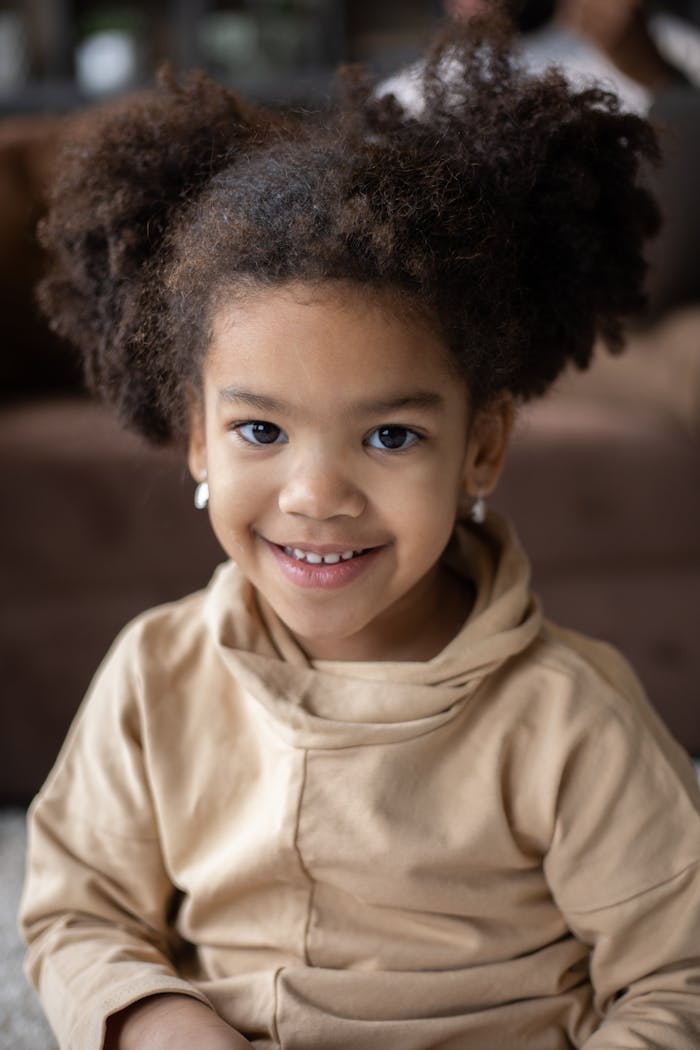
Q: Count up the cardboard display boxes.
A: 0